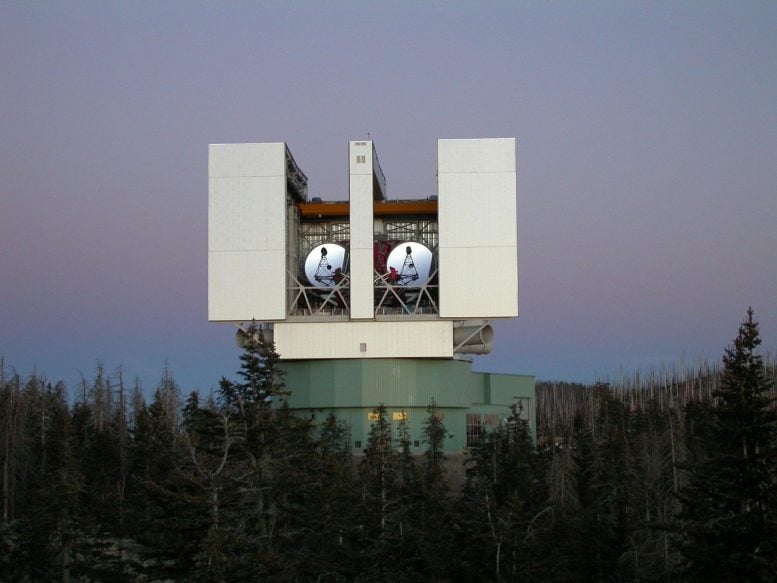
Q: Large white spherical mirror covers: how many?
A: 2